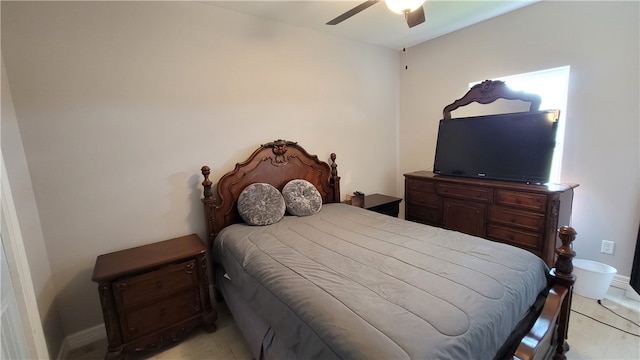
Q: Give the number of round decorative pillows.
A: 2